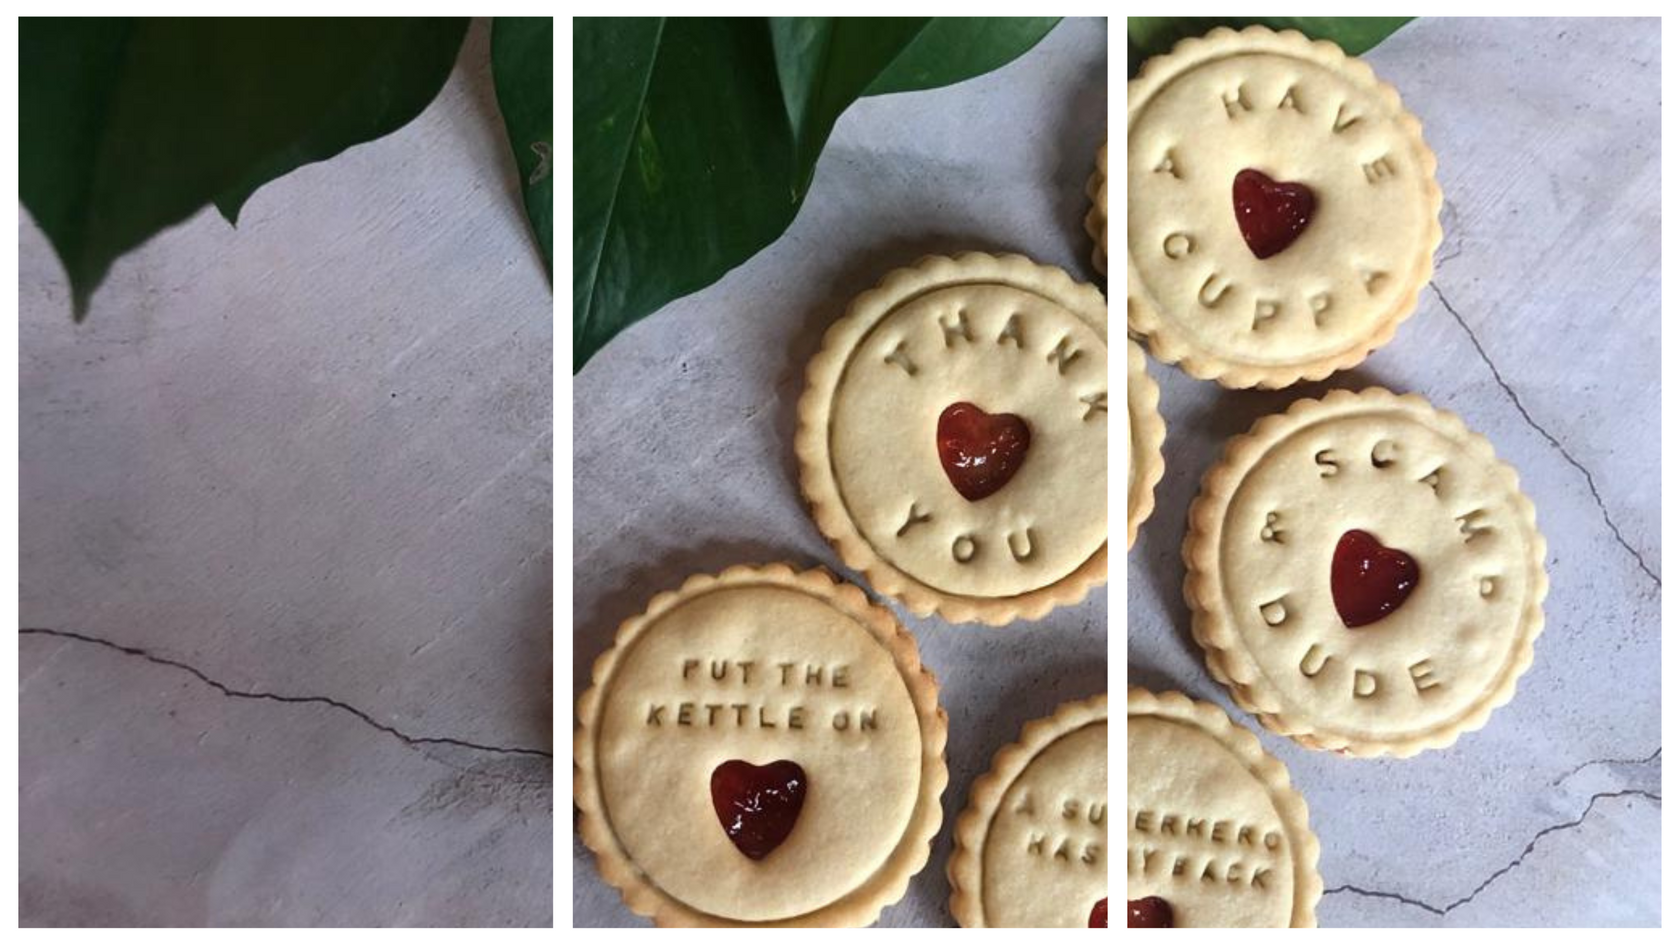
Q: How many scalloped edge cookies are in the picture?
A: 5